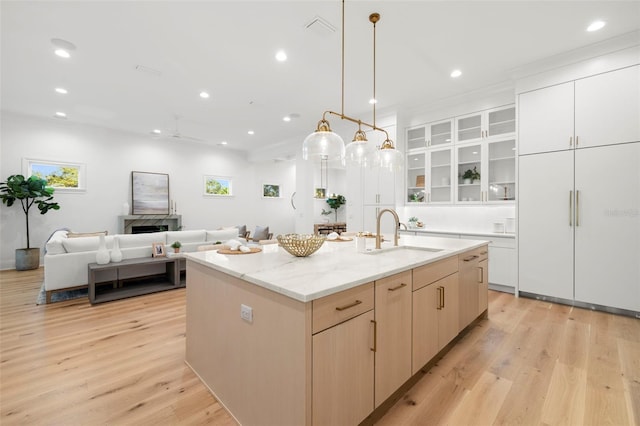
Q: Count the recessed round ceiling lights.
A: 12